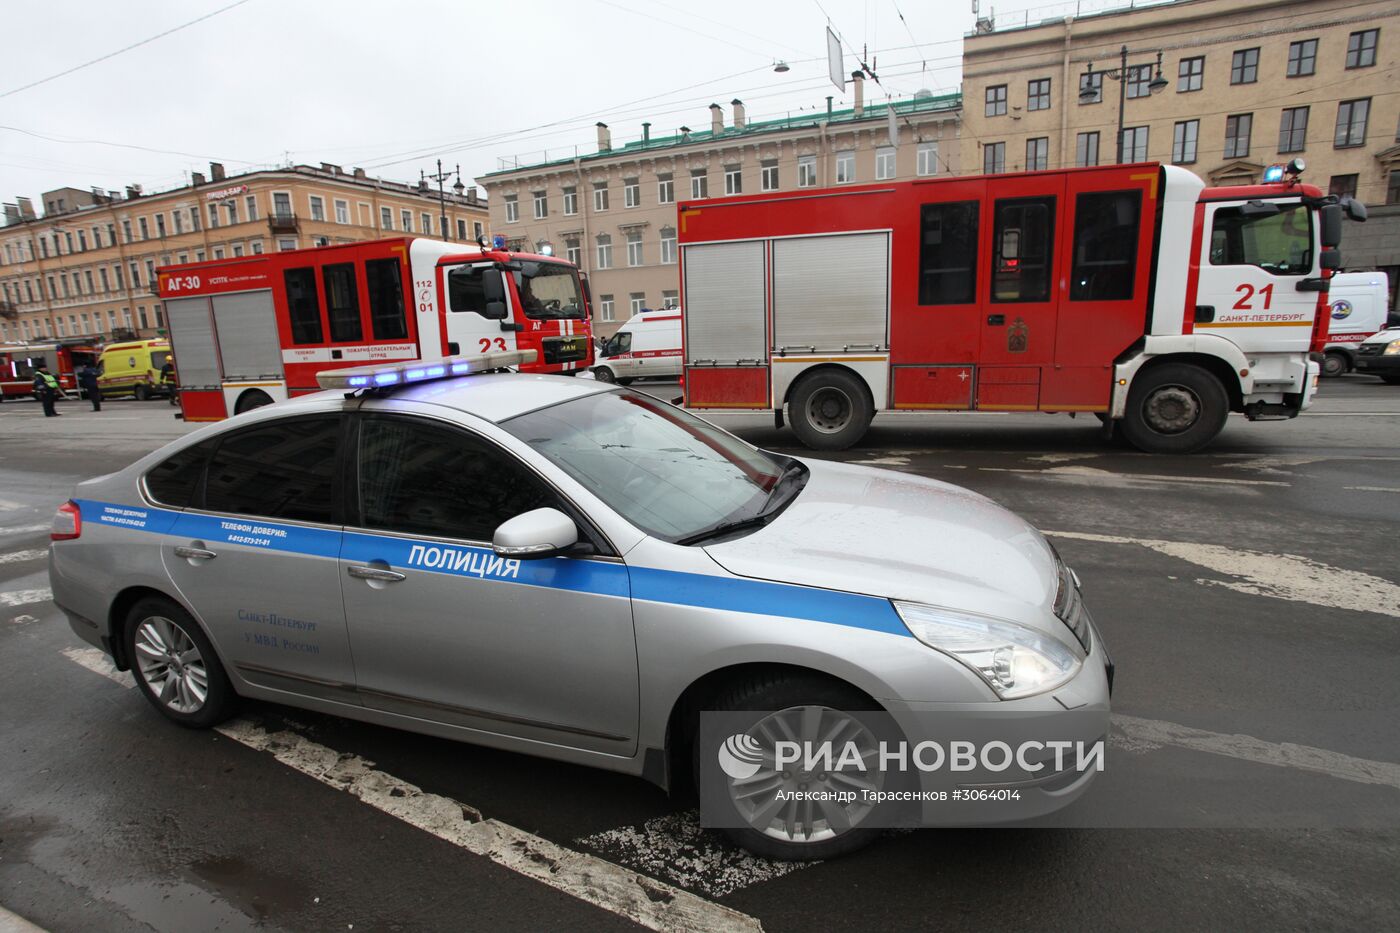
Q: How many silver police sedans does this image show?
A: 1